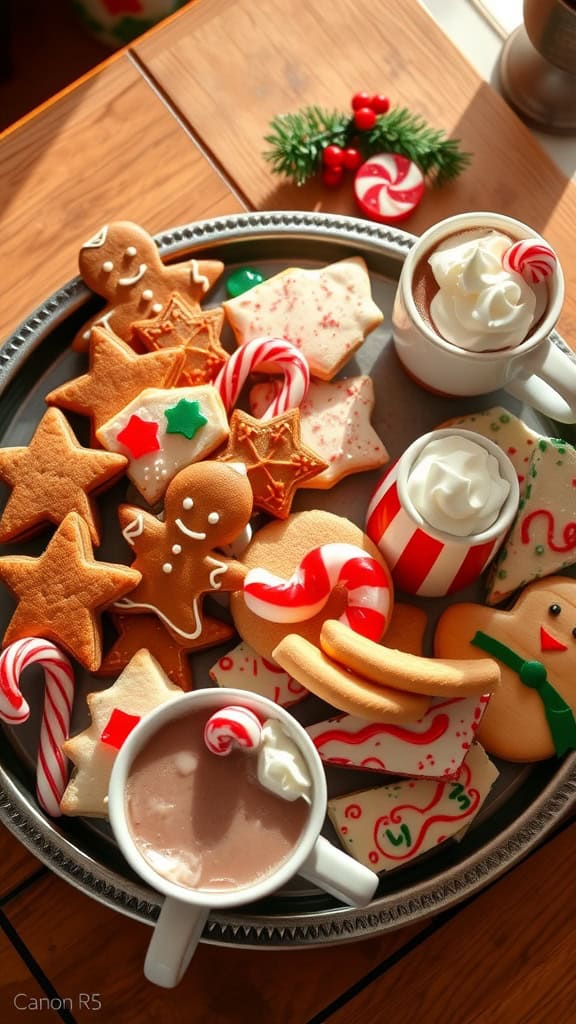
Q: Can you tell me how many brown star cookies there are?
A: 6